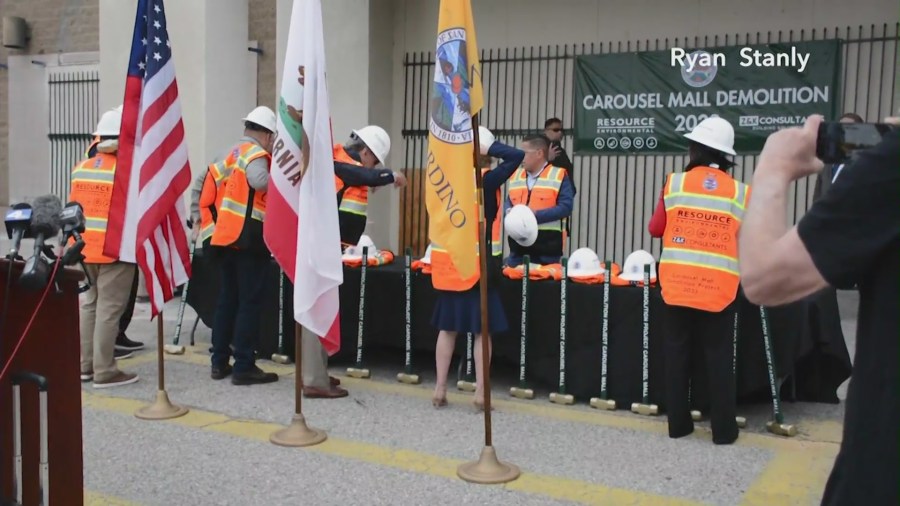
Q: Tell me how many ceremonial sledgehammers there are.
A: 12